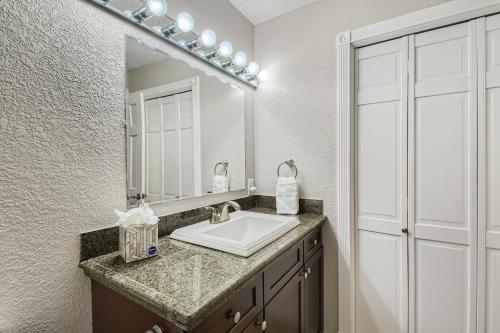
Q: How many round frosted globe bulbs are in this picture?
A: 7